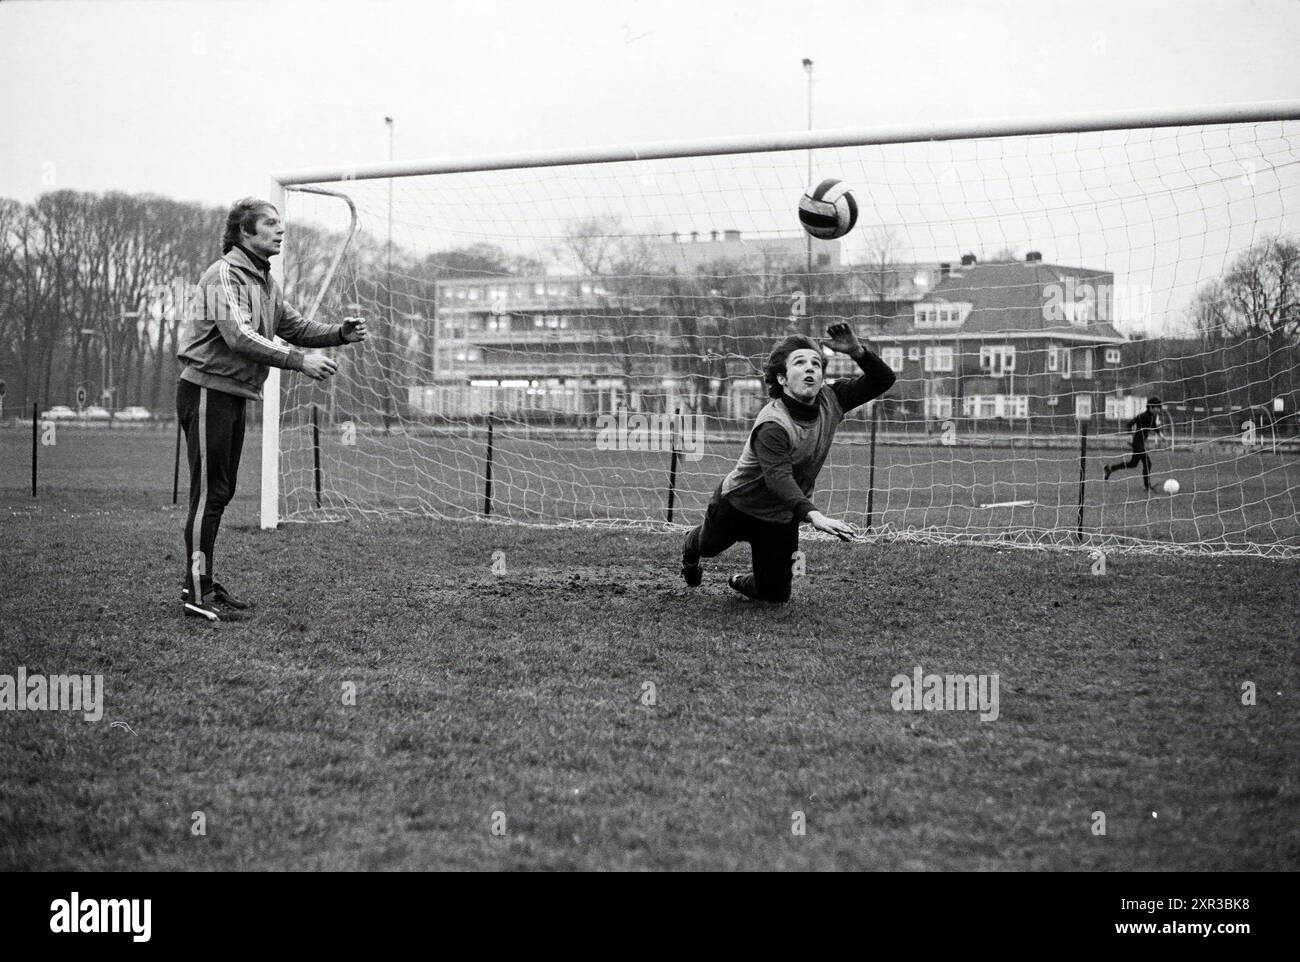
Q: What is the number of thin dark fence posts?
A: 7